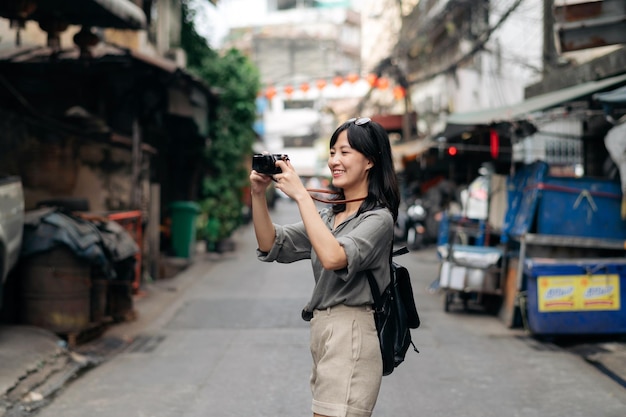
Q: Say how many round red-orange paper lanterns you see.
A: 9